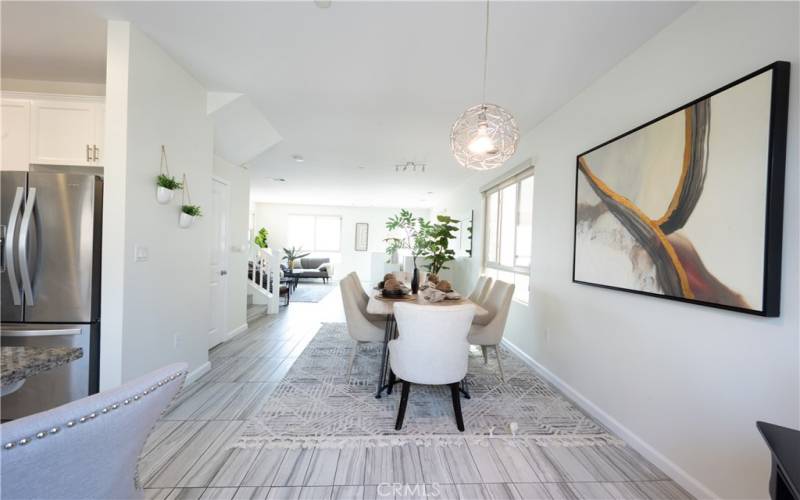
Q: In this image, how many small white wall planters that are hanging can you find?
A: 2